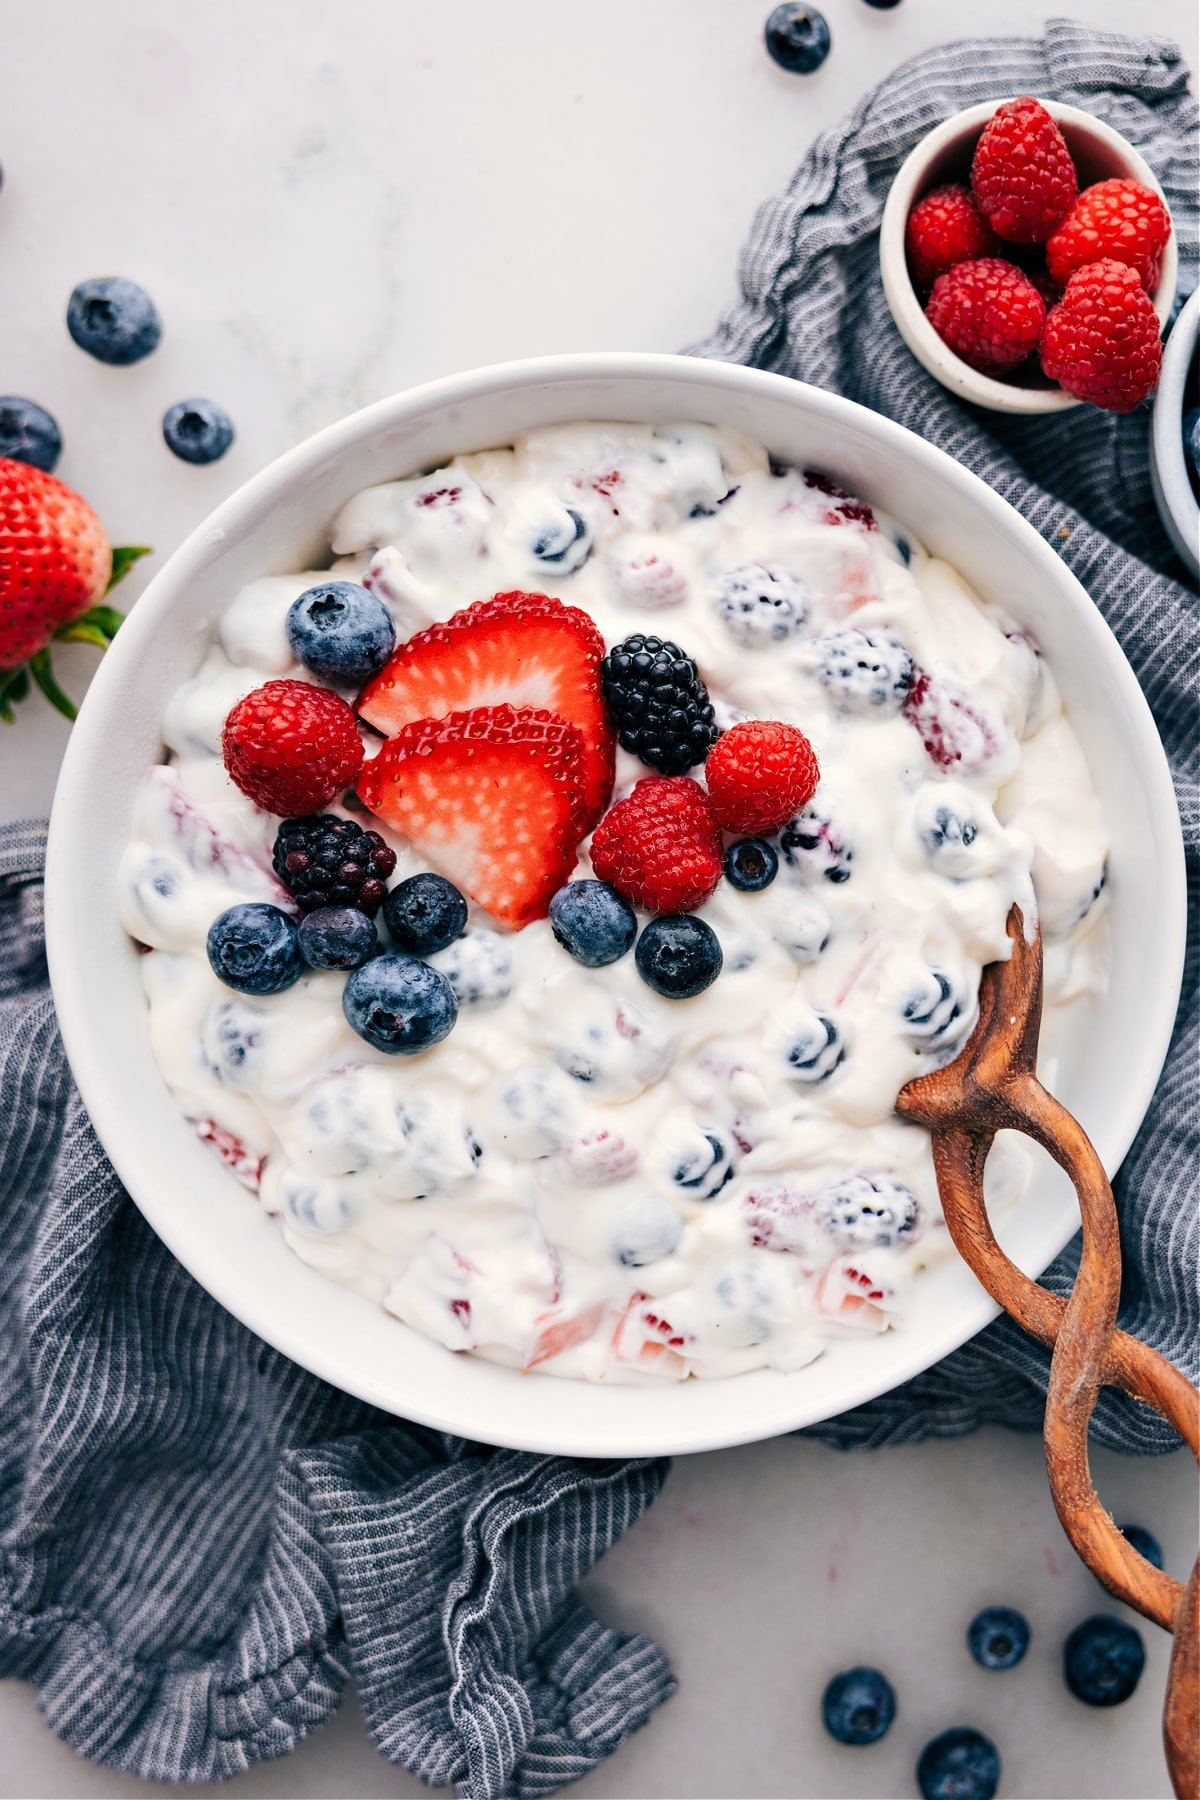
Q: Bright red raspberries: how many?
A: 8